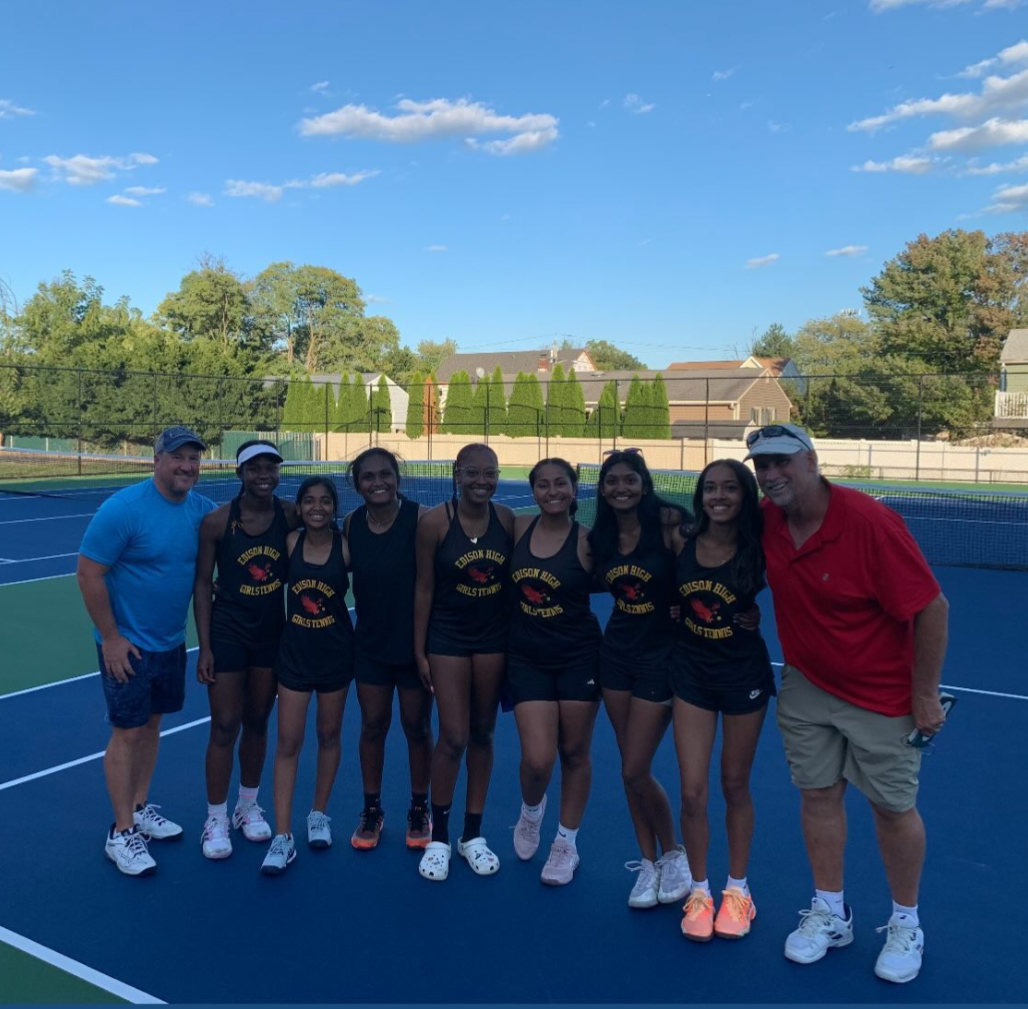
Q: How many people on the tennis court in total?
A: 9